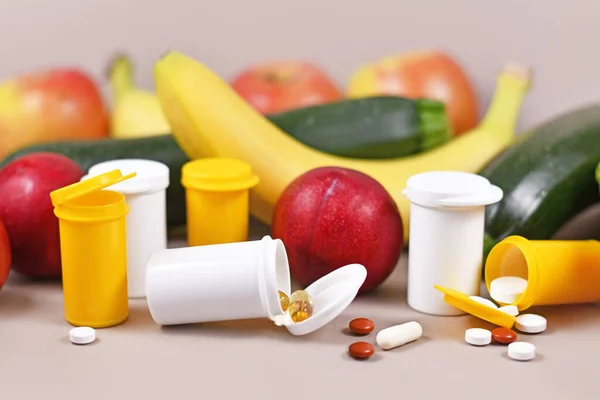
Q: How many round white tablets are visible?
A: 7